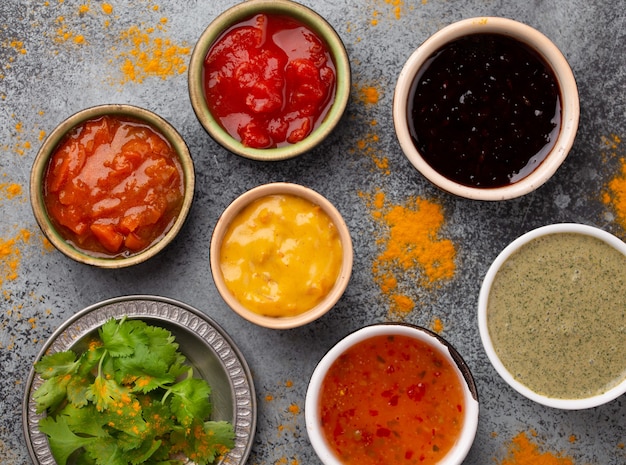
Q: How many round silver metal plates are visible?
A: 1